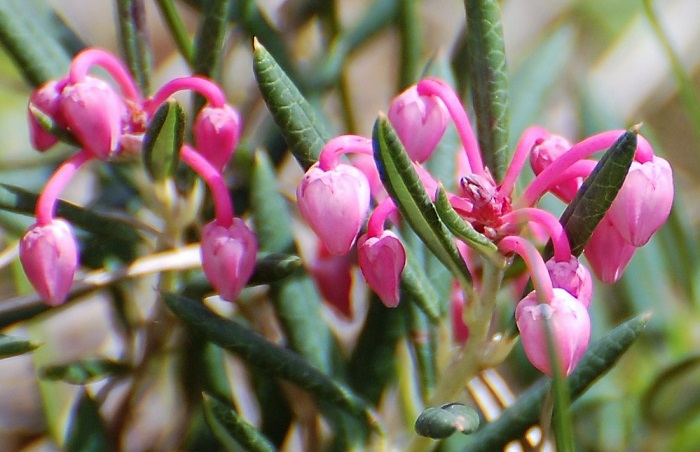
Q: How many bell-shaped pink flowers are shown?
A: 13